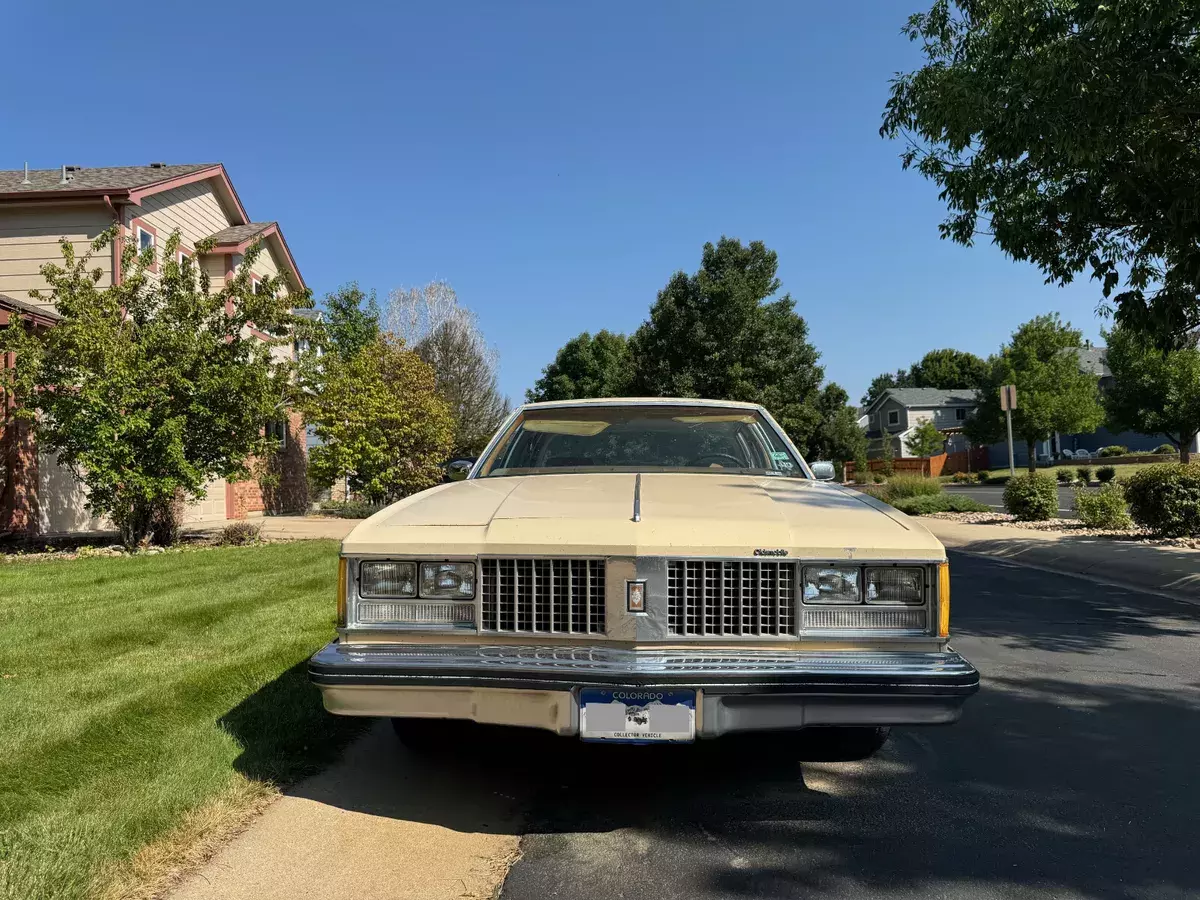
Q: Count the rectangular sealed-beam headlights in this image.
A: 4